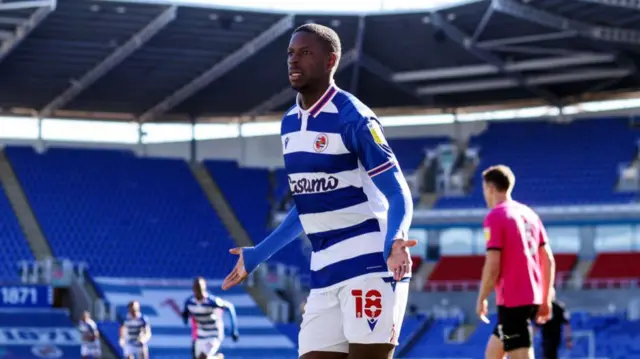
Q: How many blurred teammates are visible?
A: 3